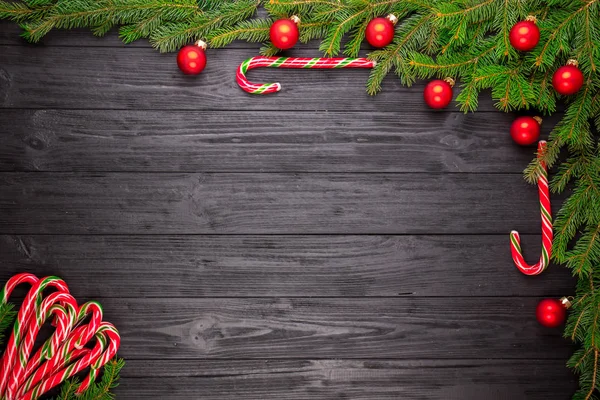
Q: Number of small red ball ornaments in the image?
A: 8